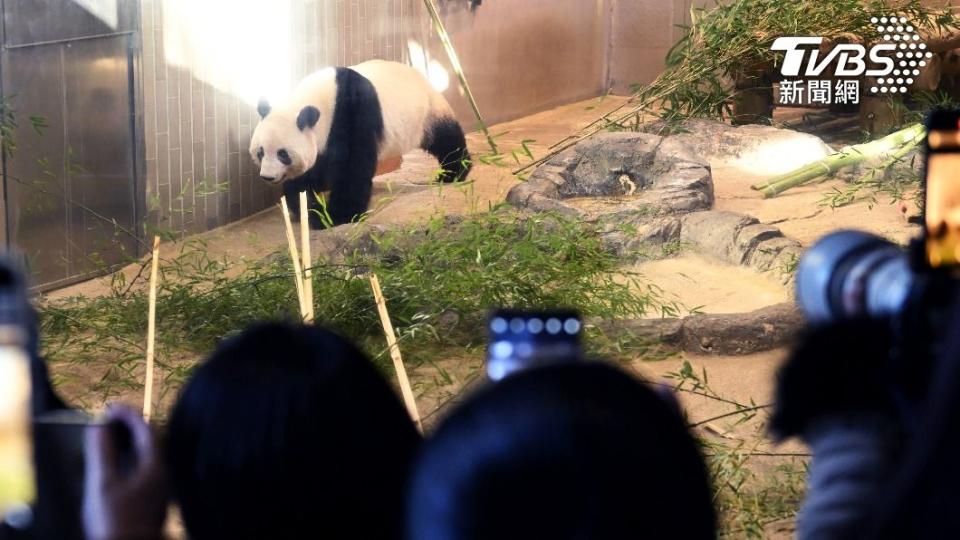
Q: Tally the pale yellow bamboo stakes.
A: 4